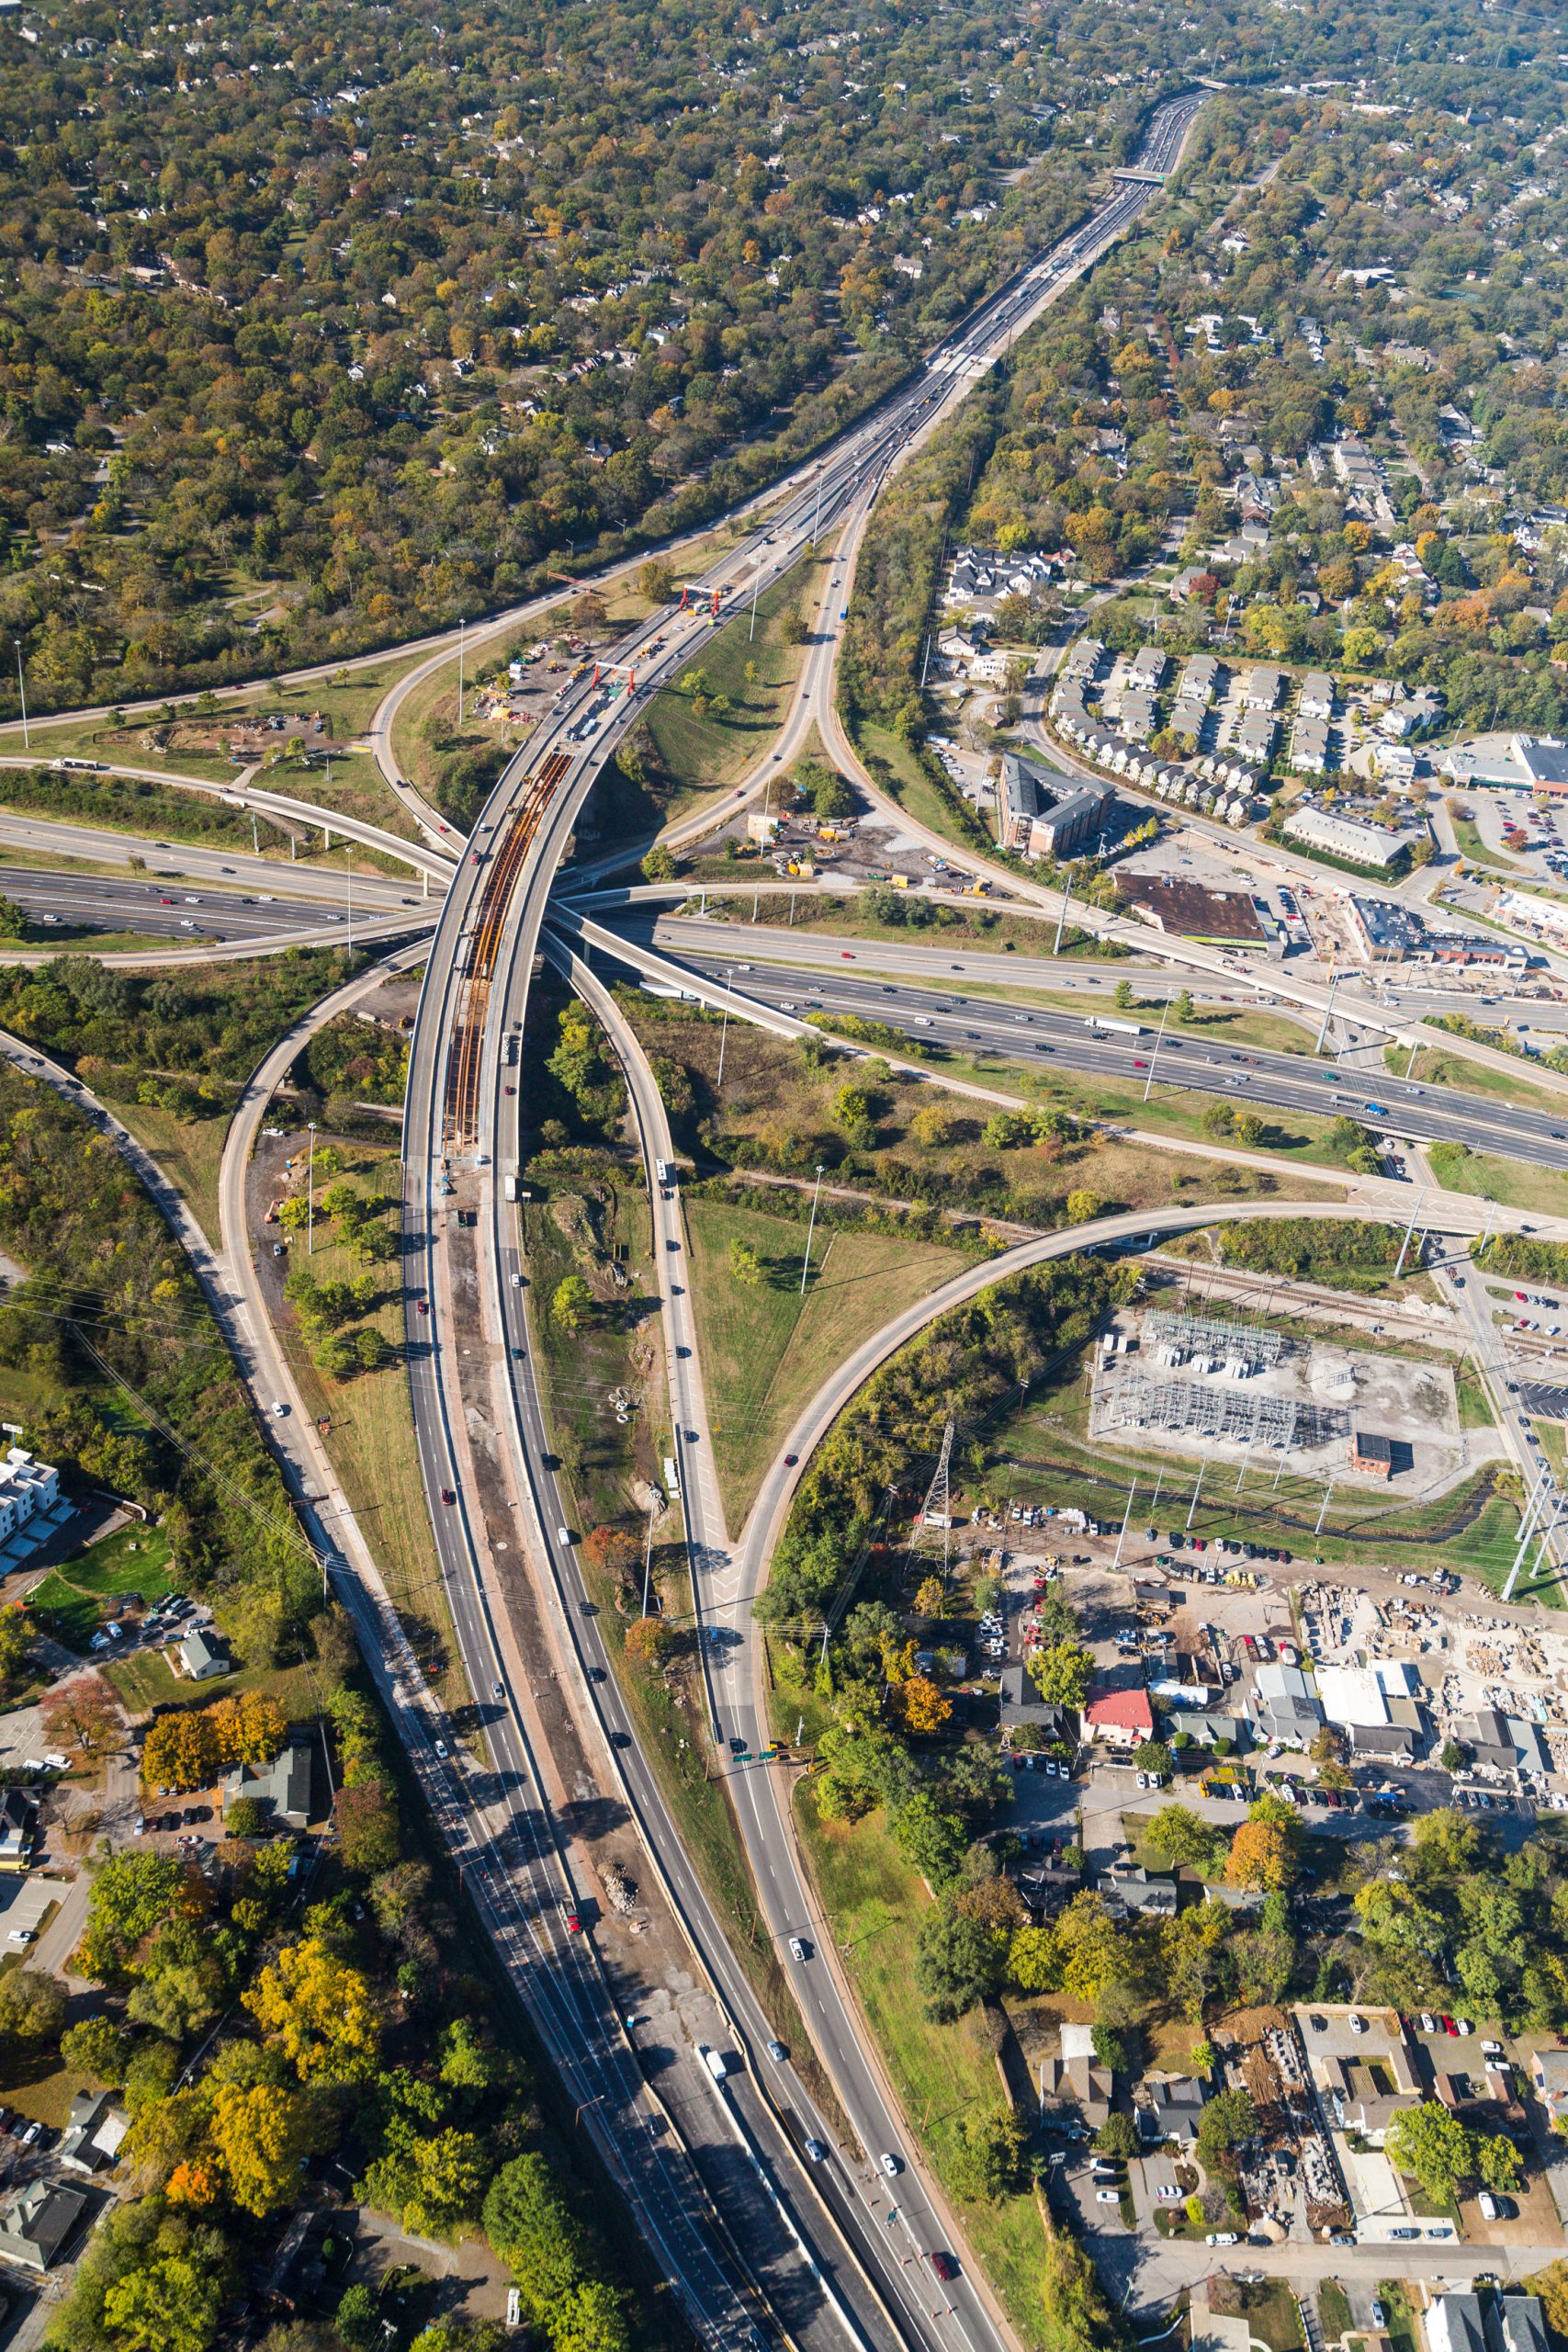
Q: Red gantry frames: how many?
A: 2